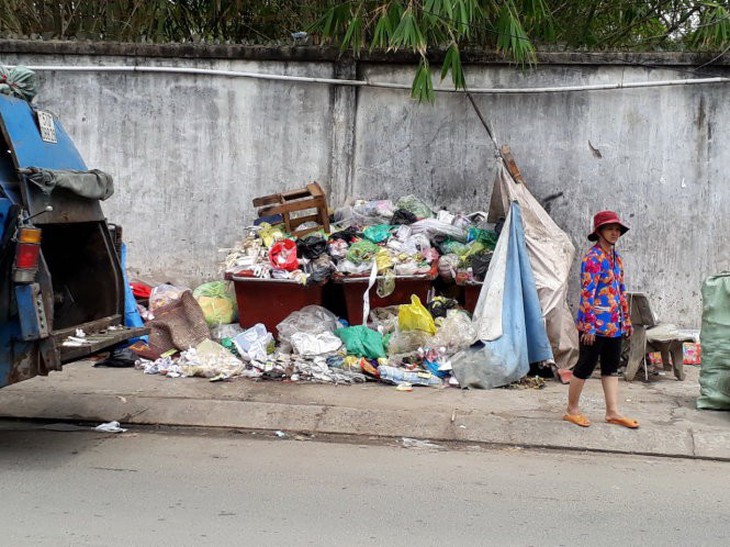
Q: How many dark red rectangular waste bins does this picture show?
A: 3